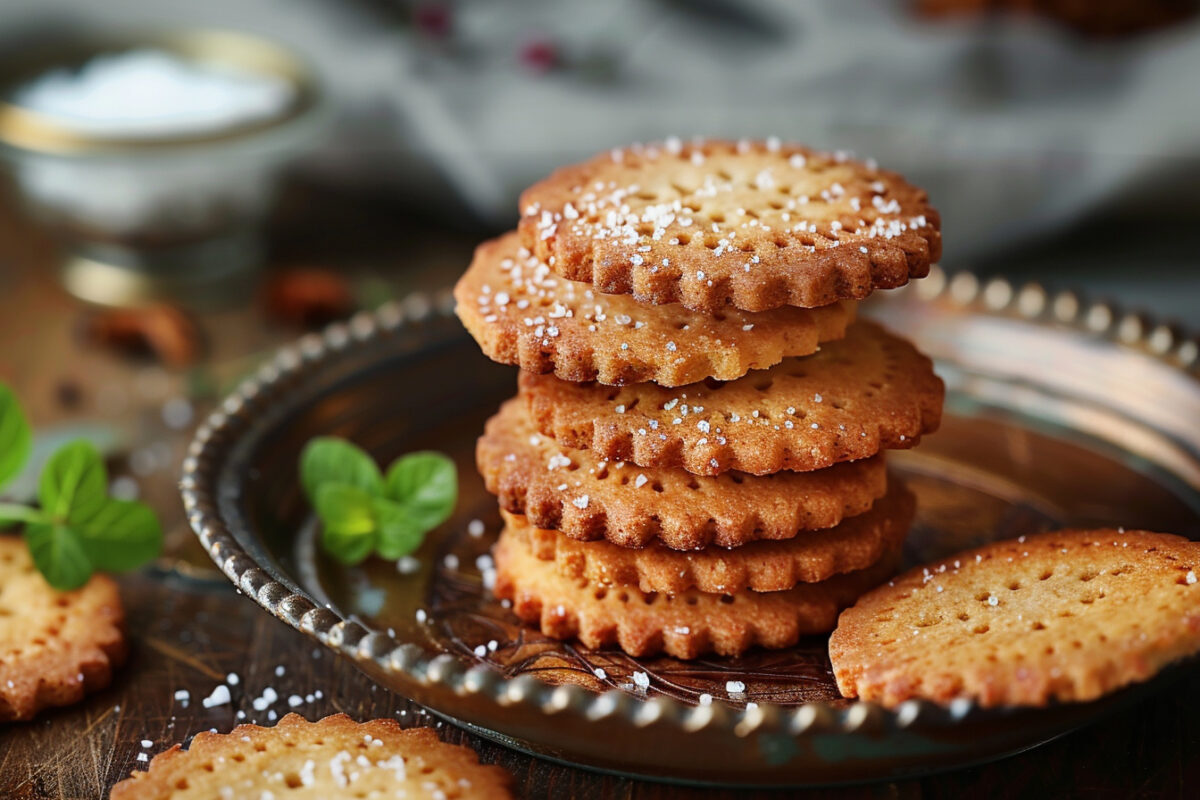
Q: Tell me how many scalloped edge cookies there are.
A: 9